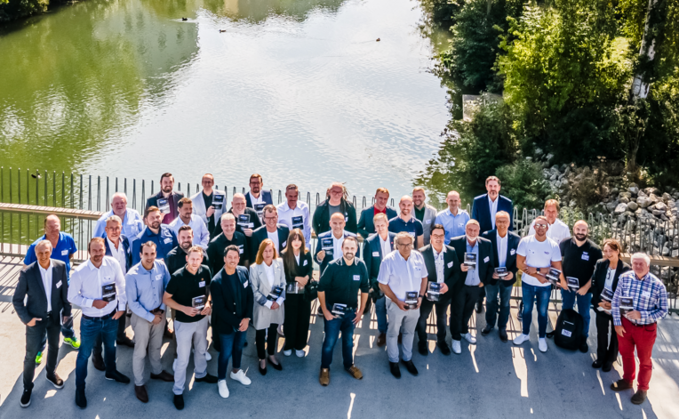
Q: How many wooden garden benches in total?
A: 0